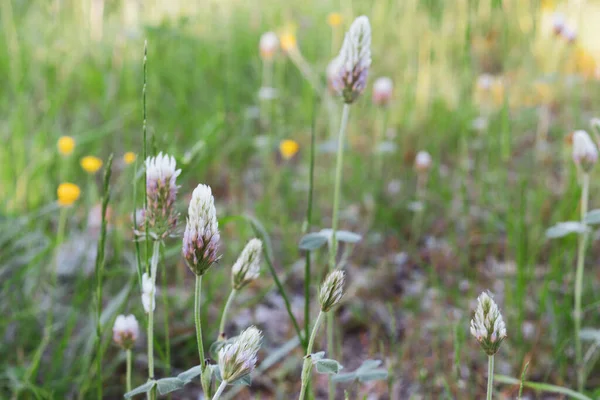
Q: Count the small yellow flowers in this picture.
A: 7